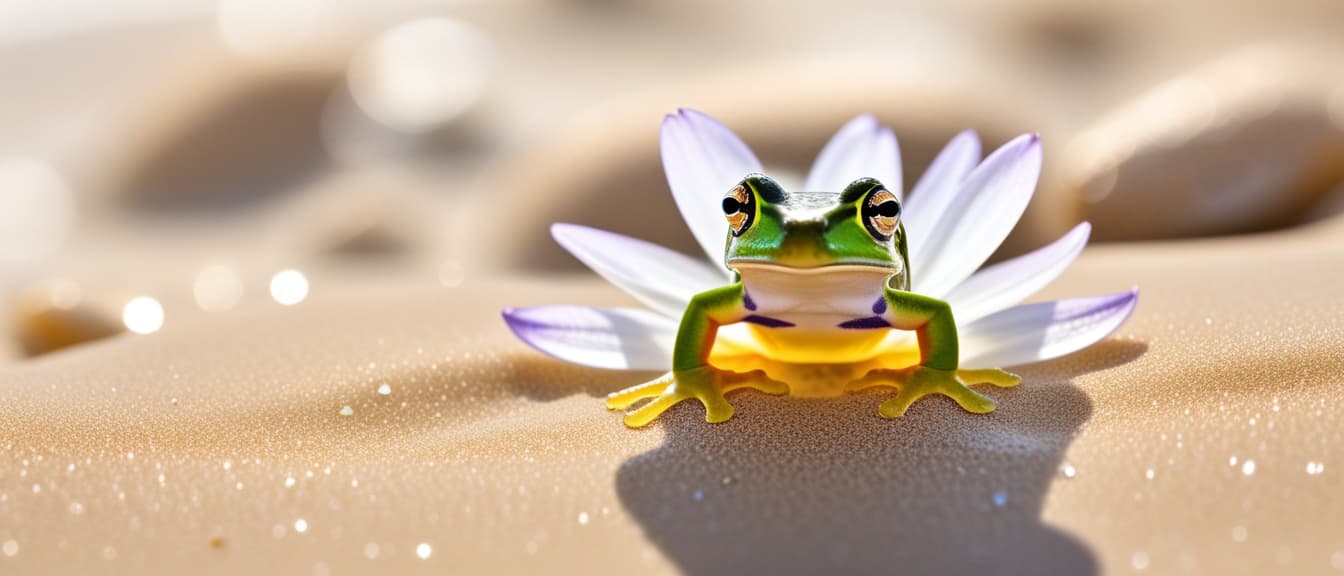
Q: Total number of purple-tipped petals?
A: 8